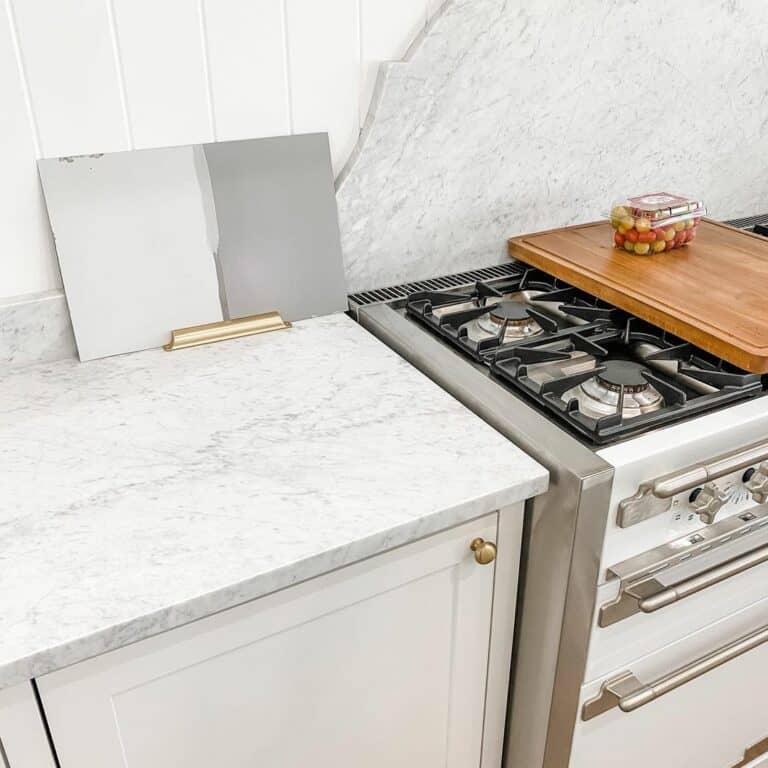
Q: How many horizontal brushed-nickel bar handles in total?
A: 3